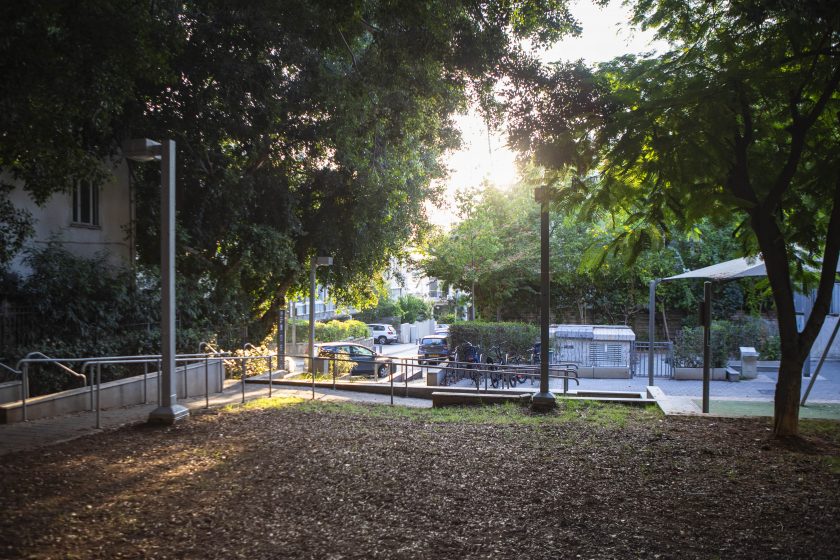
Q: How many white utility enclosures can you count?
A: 1